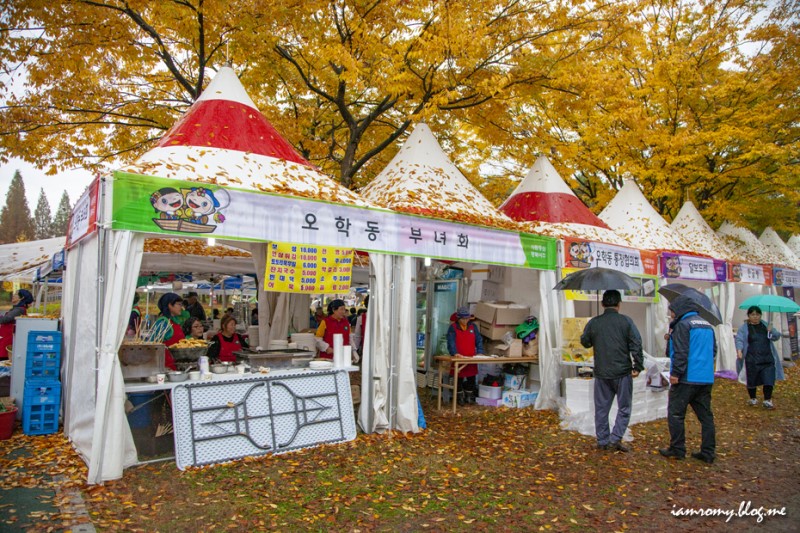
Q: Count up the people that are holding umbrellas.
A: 3